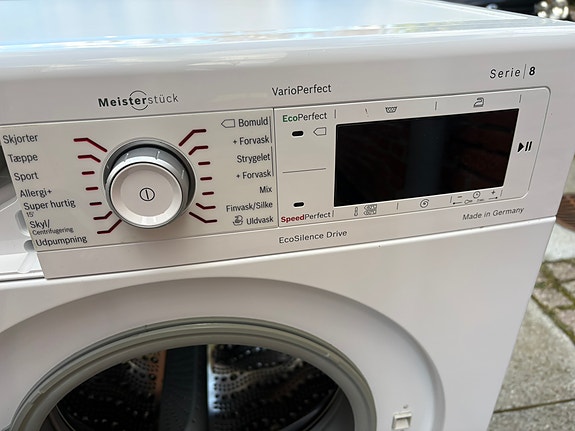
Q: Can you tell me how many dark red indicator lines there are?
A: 14